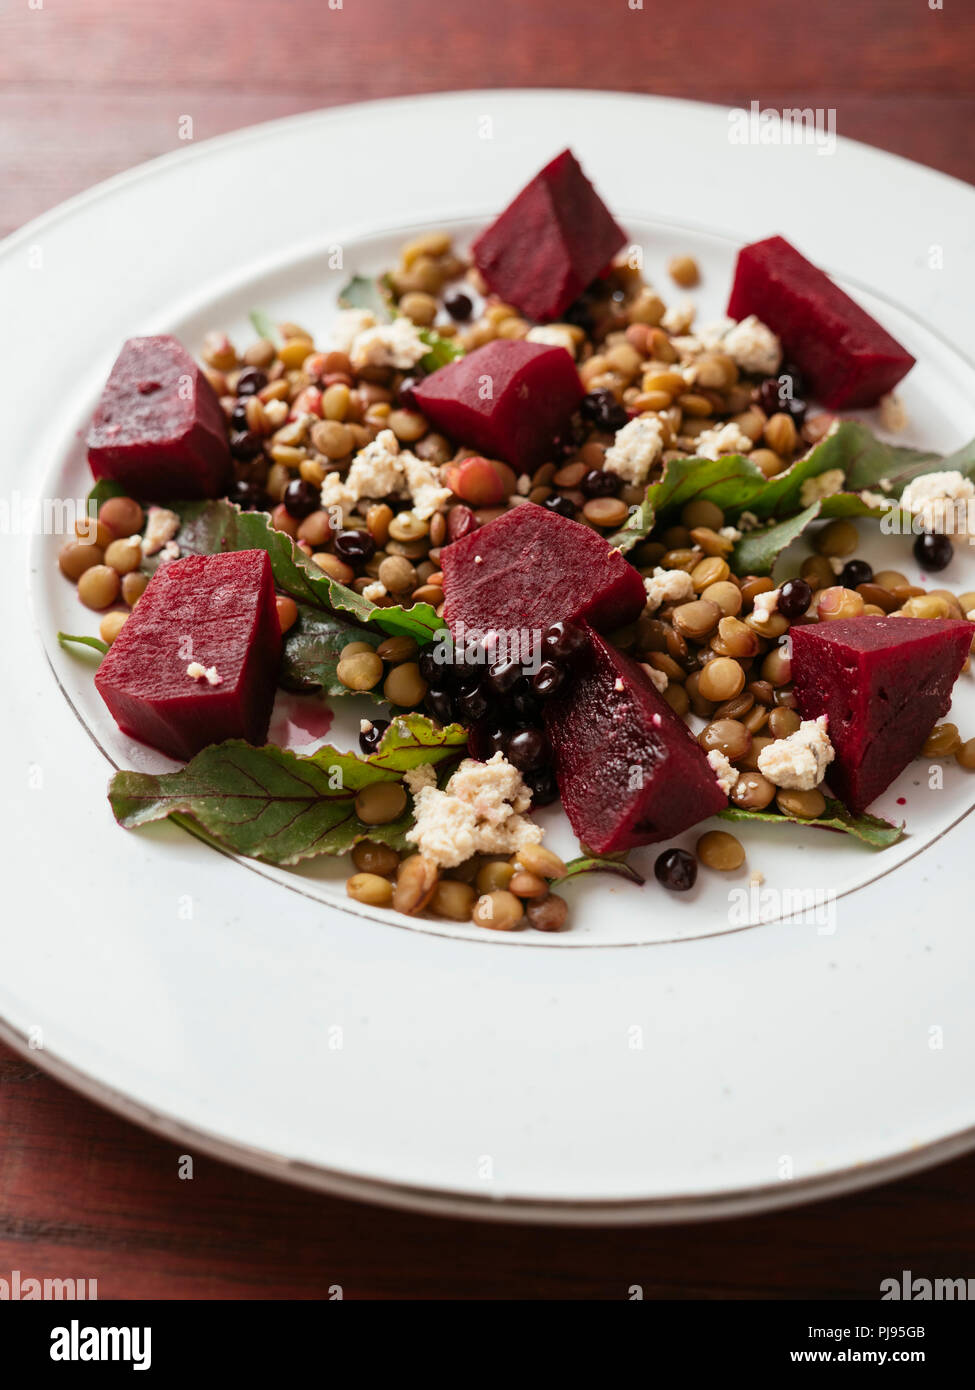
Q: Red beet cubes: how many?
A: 8